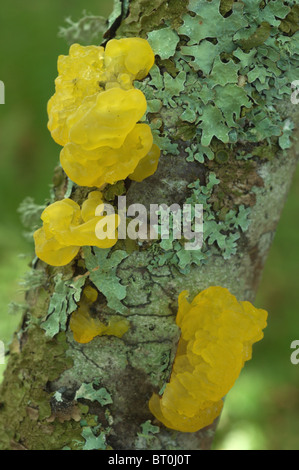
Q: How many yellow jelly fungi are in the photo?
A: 4